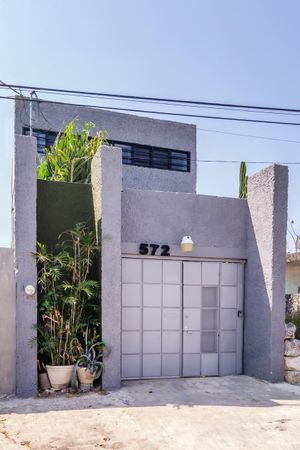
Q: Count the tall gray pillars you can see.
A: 3